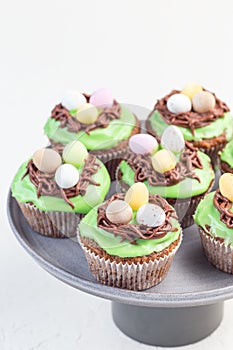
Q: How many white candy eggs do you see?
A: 5